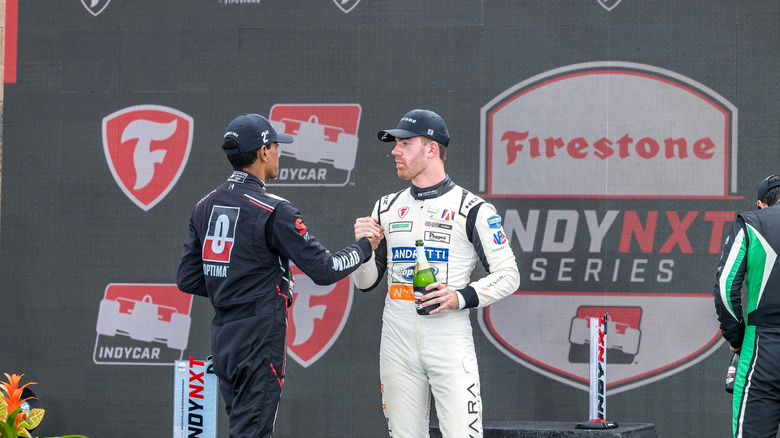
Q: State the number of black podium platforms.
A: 1